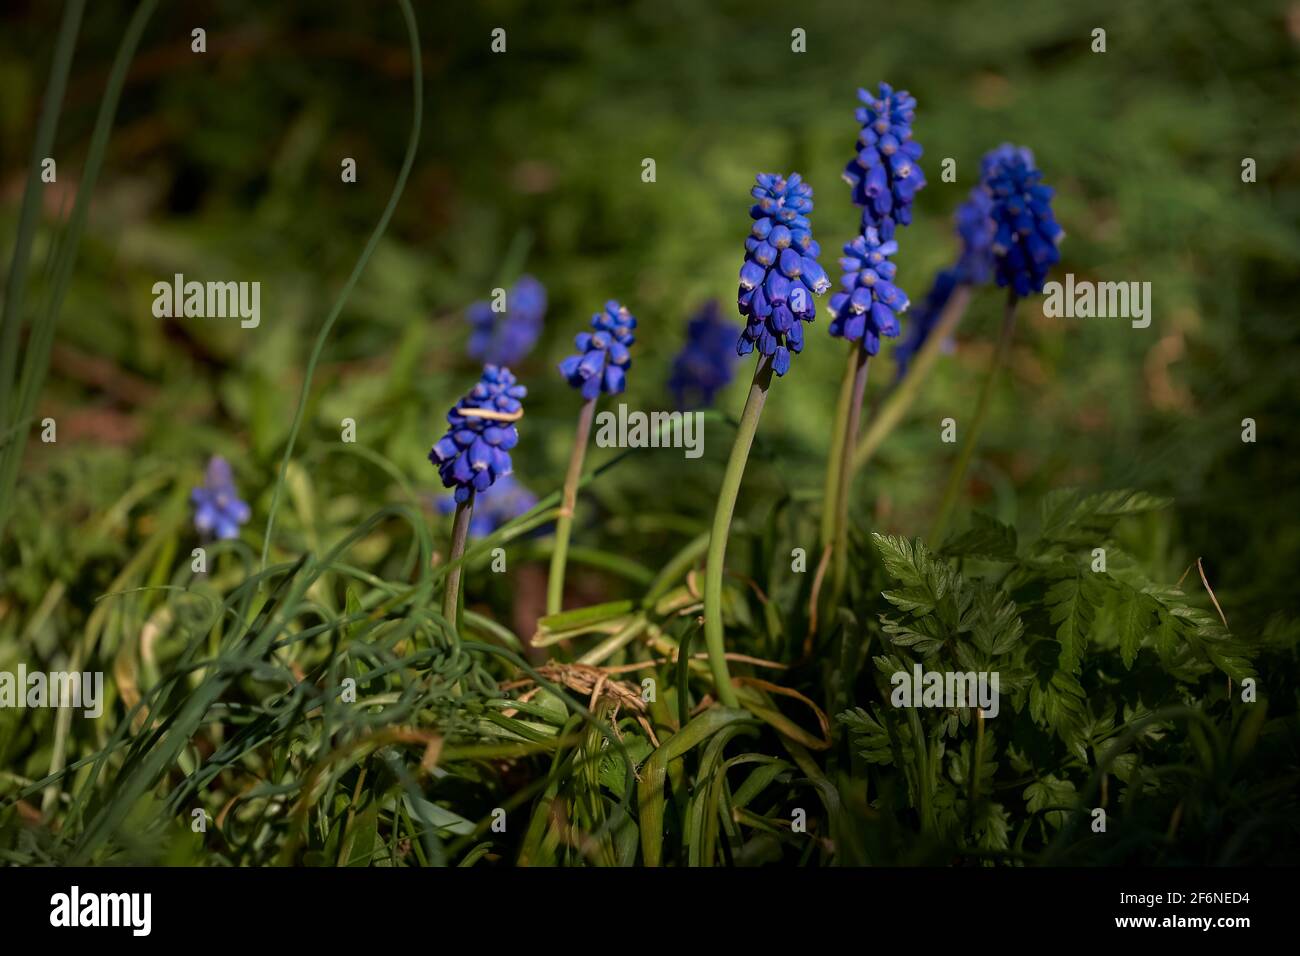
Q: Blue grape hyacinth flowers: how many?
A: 12